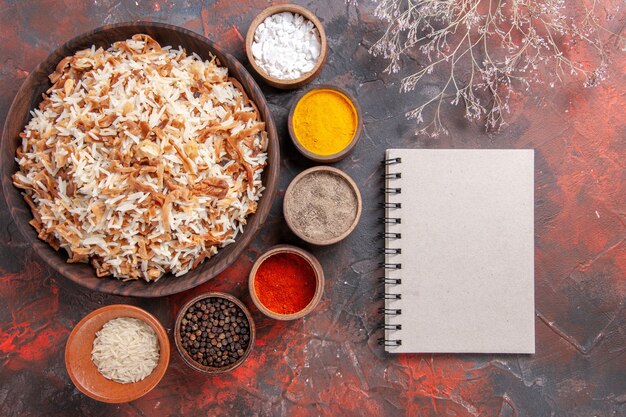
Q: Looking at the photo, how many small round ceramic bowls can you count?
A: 6